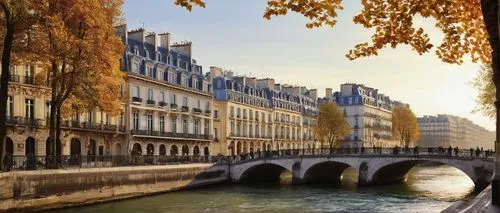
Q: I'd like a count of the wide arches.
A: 3